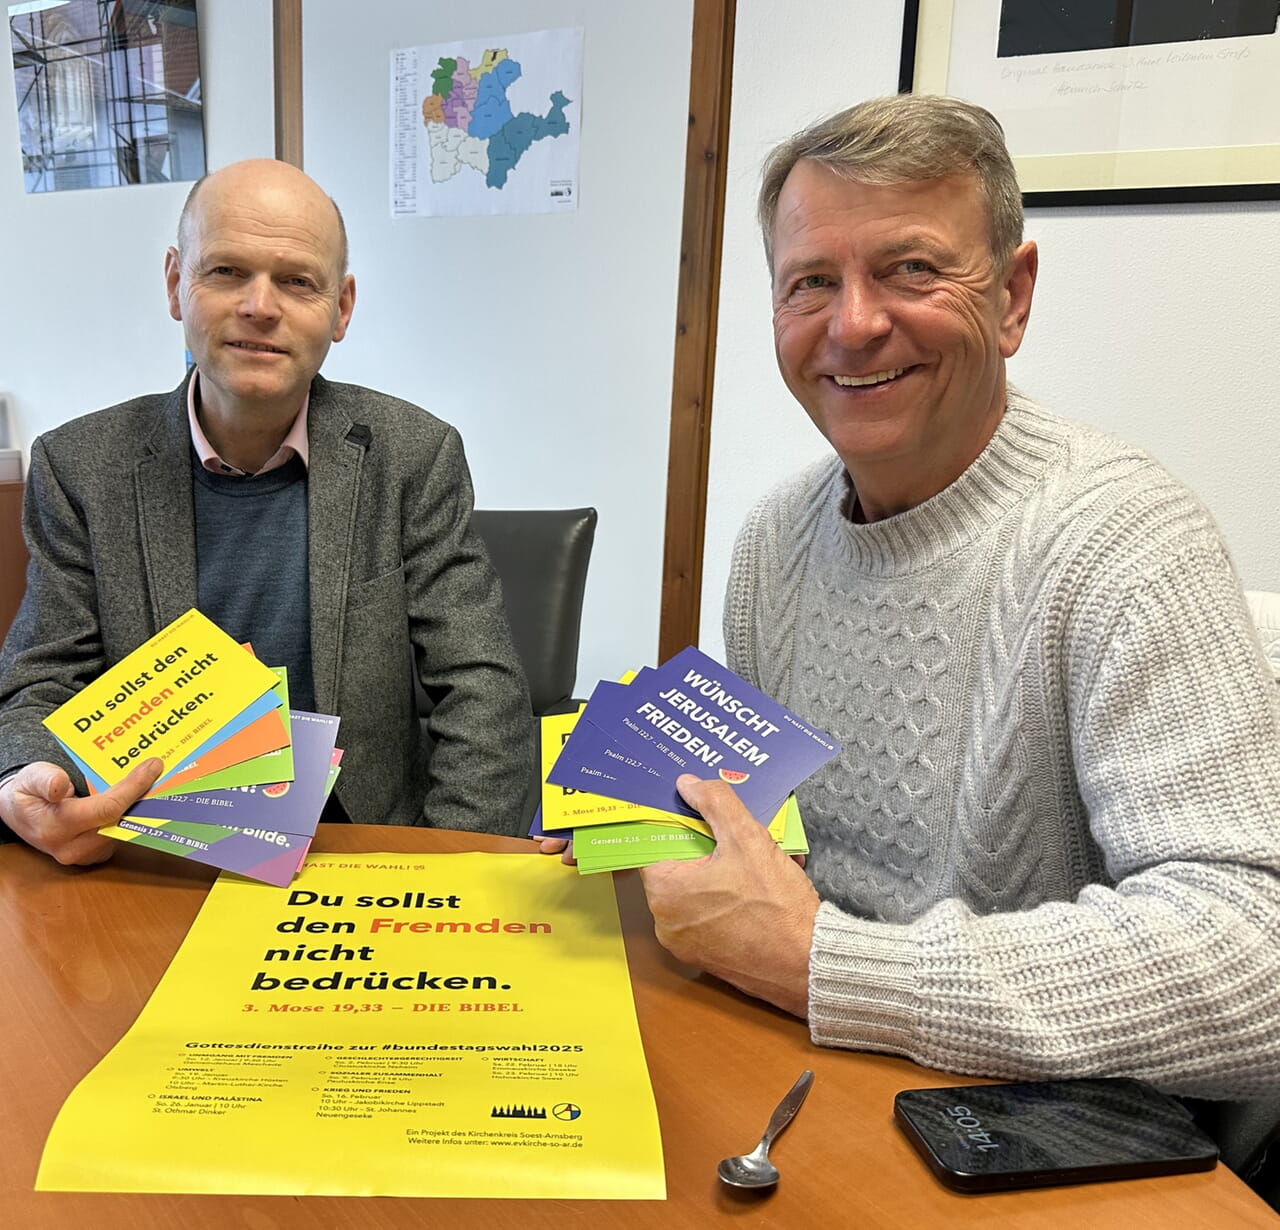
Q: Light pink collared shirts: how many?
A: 1